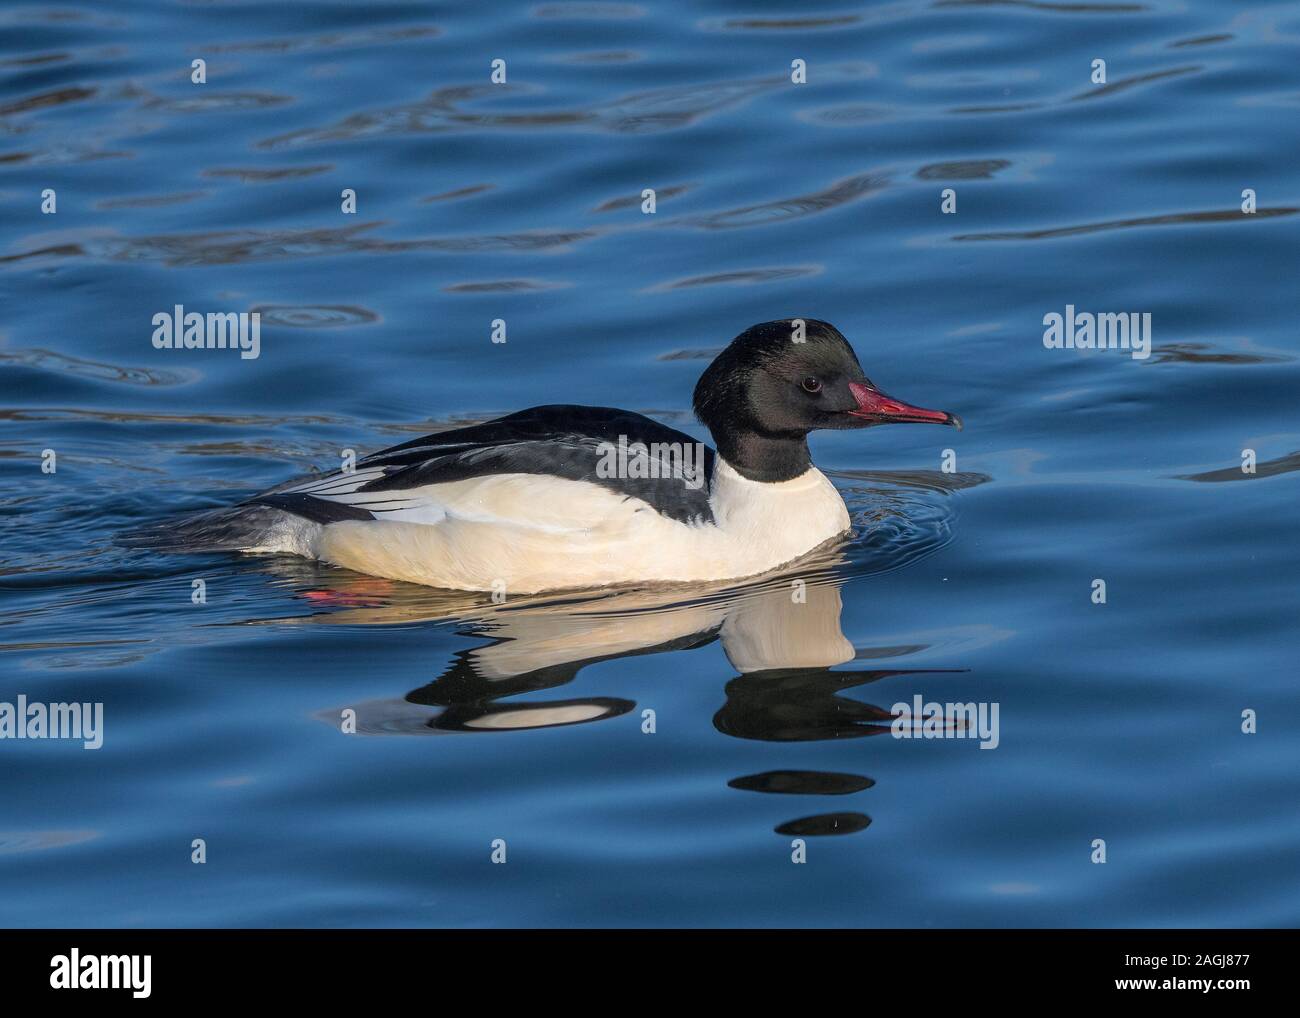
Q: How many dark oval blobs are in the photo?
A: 2